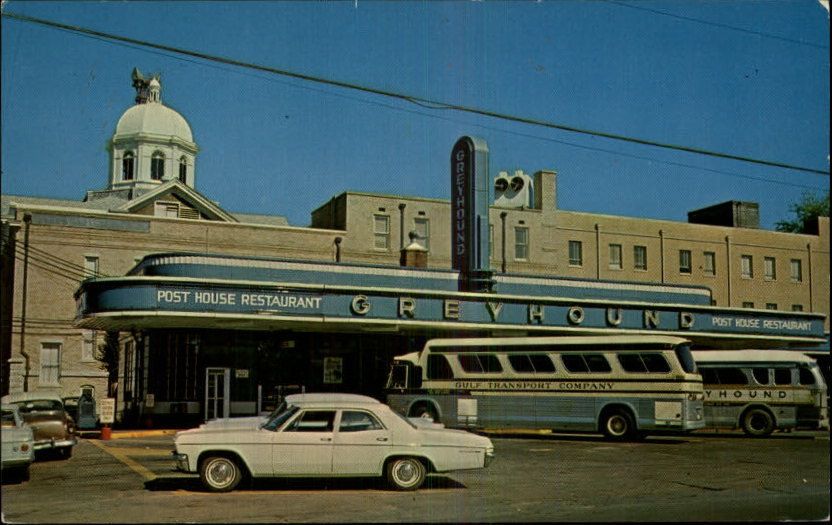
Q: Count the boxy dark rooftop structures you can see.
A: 1